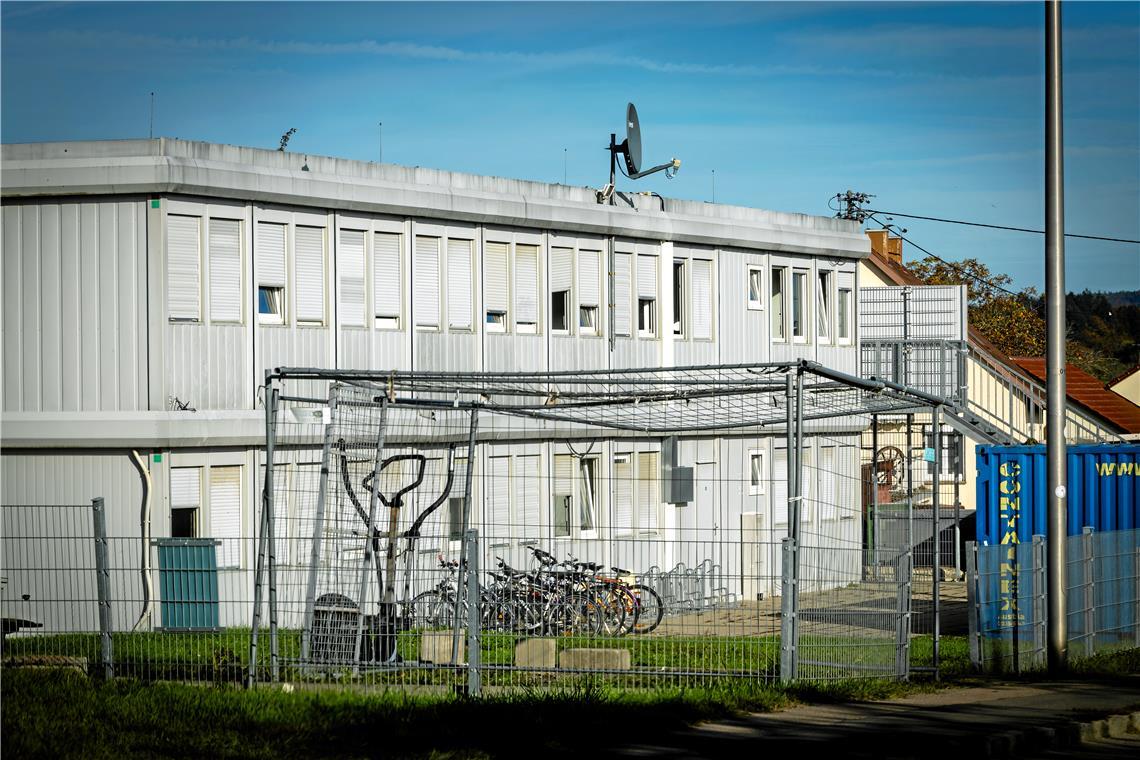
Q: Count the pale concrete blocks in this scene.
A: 3